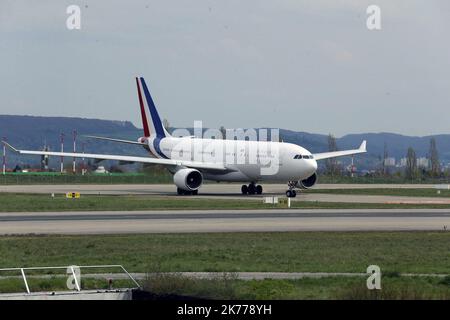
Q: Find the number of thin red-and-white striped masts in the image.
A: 5